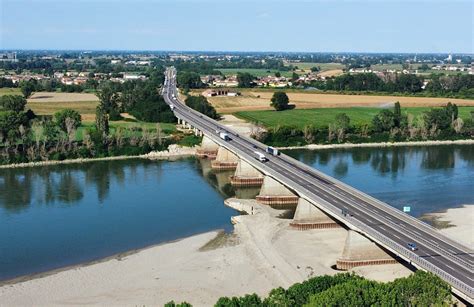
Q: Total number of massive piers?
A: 6